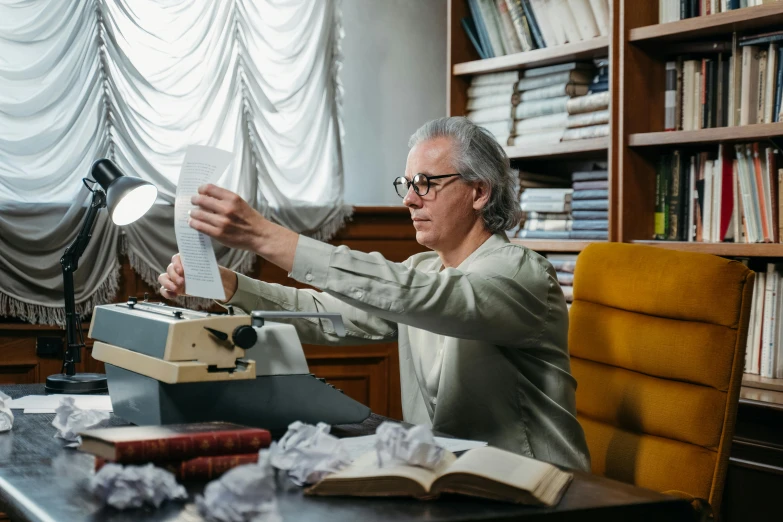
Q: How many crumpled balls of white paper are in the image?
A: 6